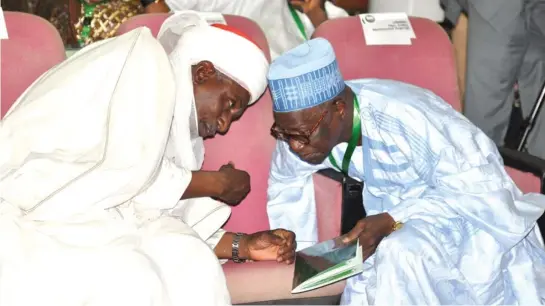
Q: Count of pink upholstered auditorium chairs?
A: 3